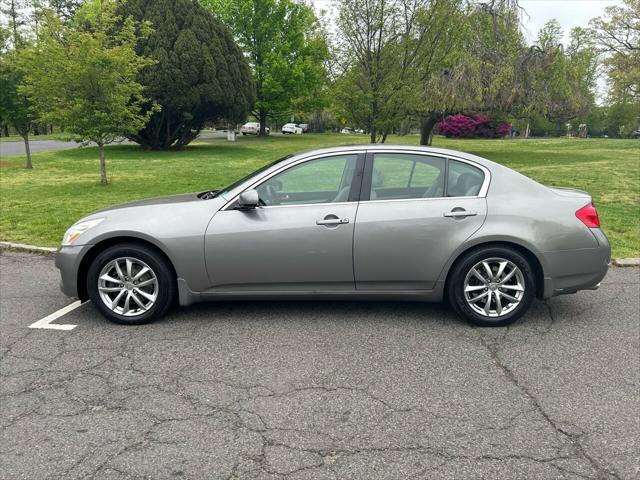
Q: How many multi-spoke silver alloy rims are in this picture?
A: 2